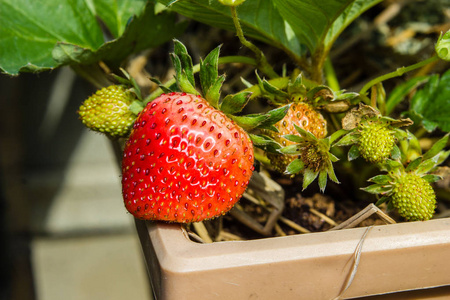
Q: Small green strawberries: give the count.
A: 3